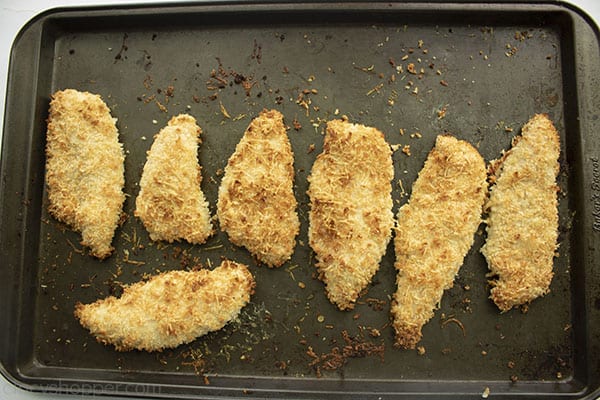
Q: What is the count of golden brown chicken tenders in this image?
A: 7